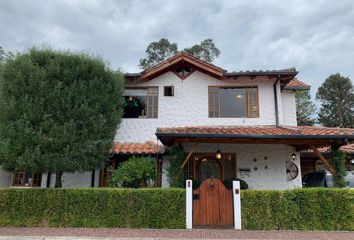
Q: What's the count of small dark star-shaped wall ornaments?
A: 4